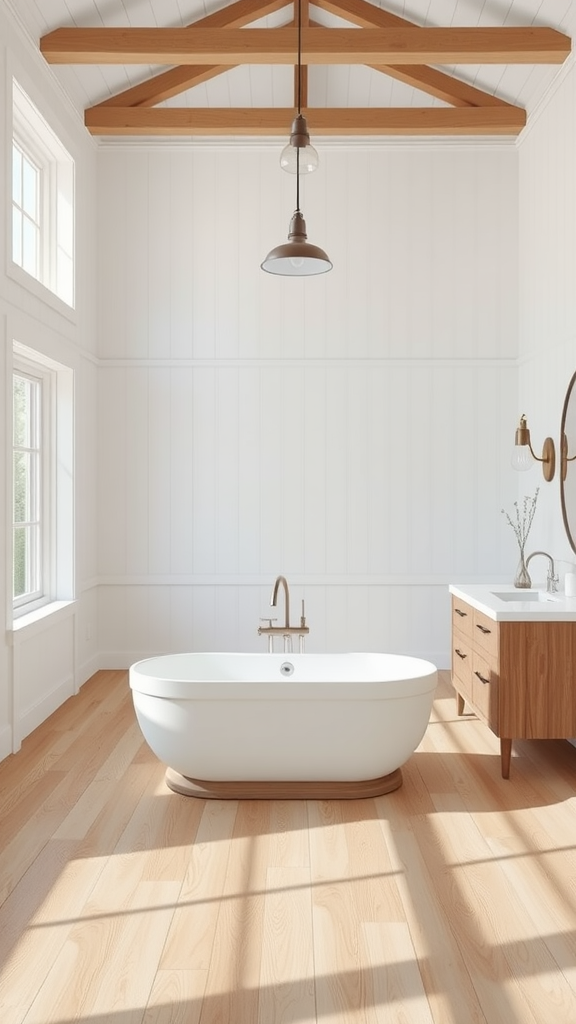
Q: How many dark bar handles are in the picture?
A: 4